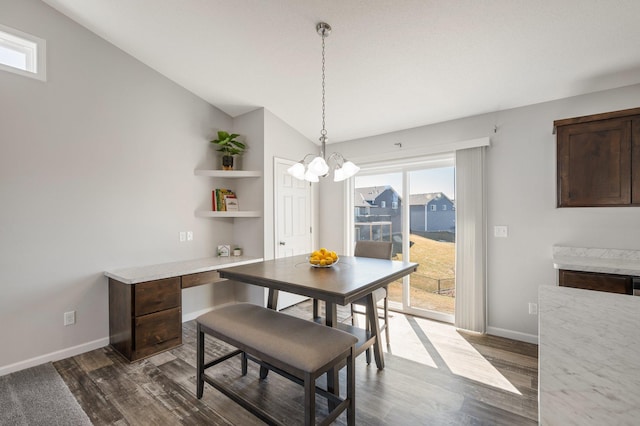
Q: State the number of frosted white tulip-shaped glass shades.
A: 5